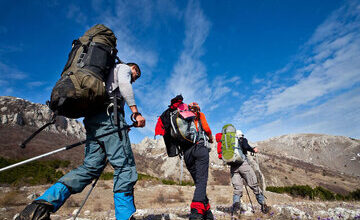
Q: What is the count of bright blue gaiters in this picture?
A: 2